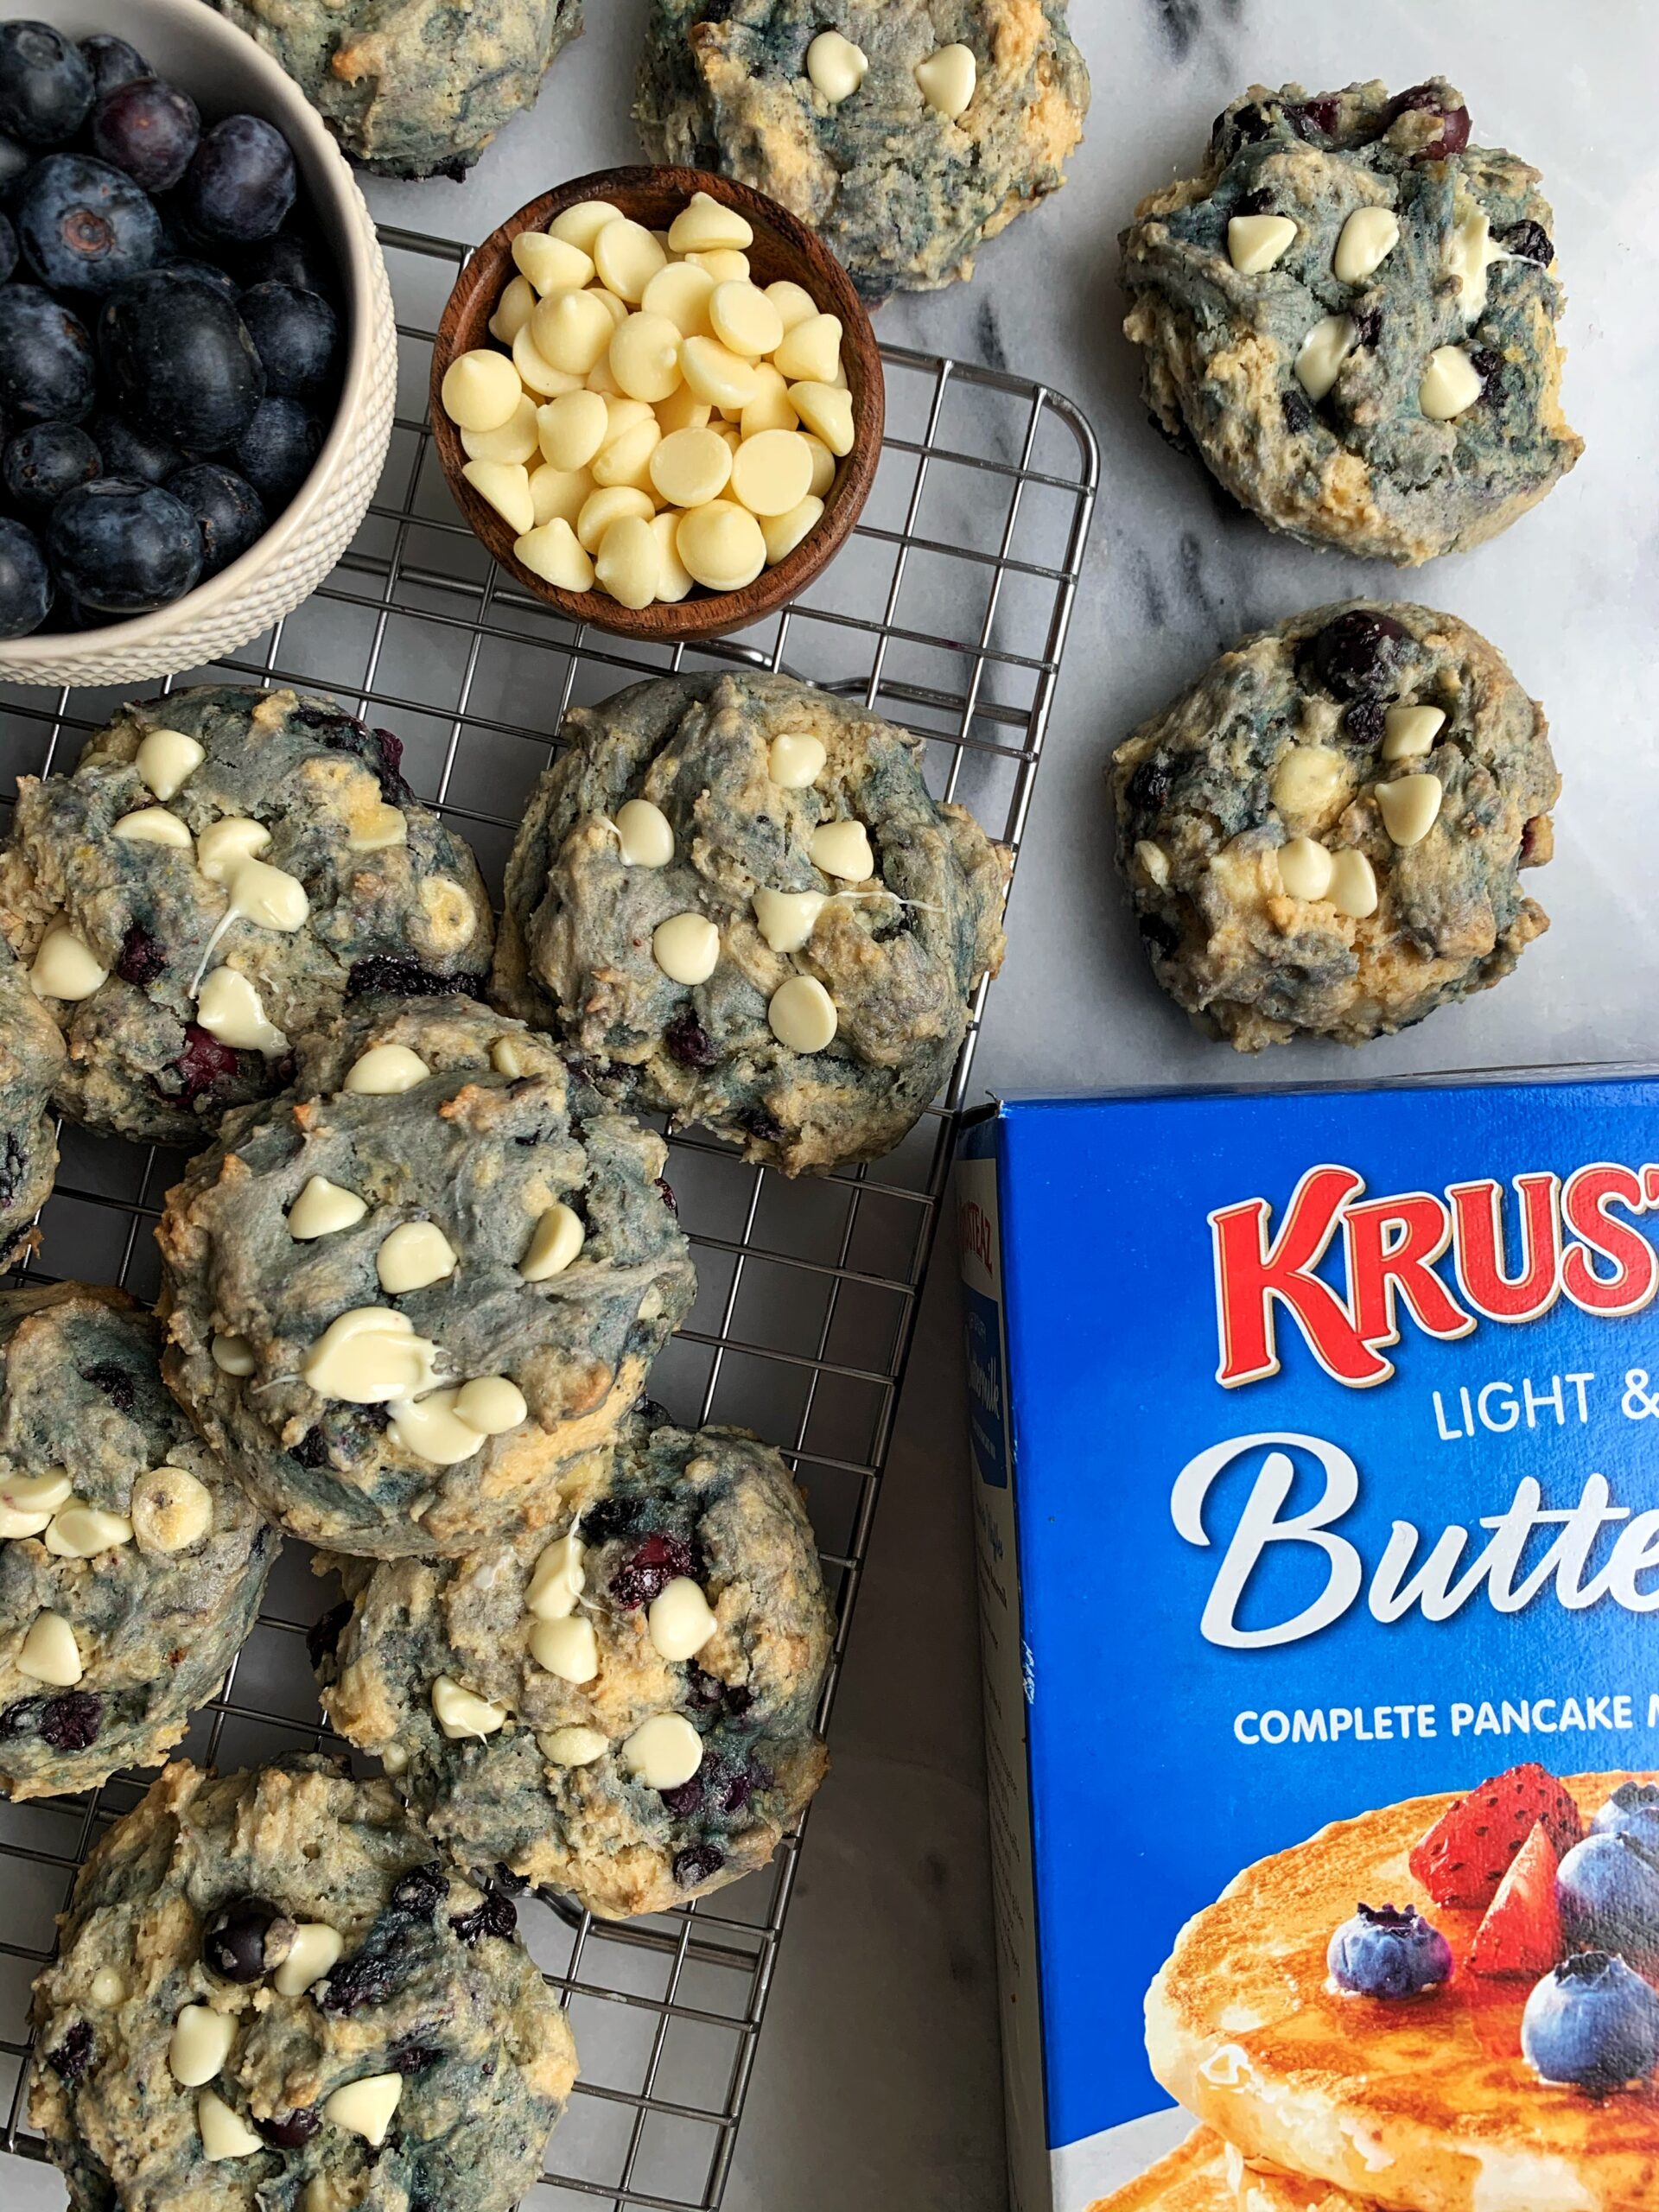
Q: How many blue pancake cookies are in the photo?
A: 11